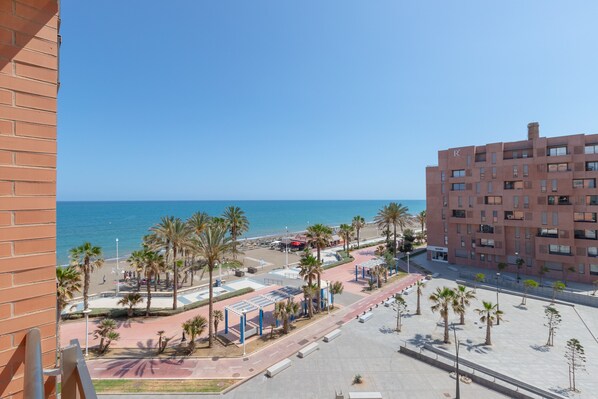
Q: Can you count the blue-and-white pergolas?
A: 2